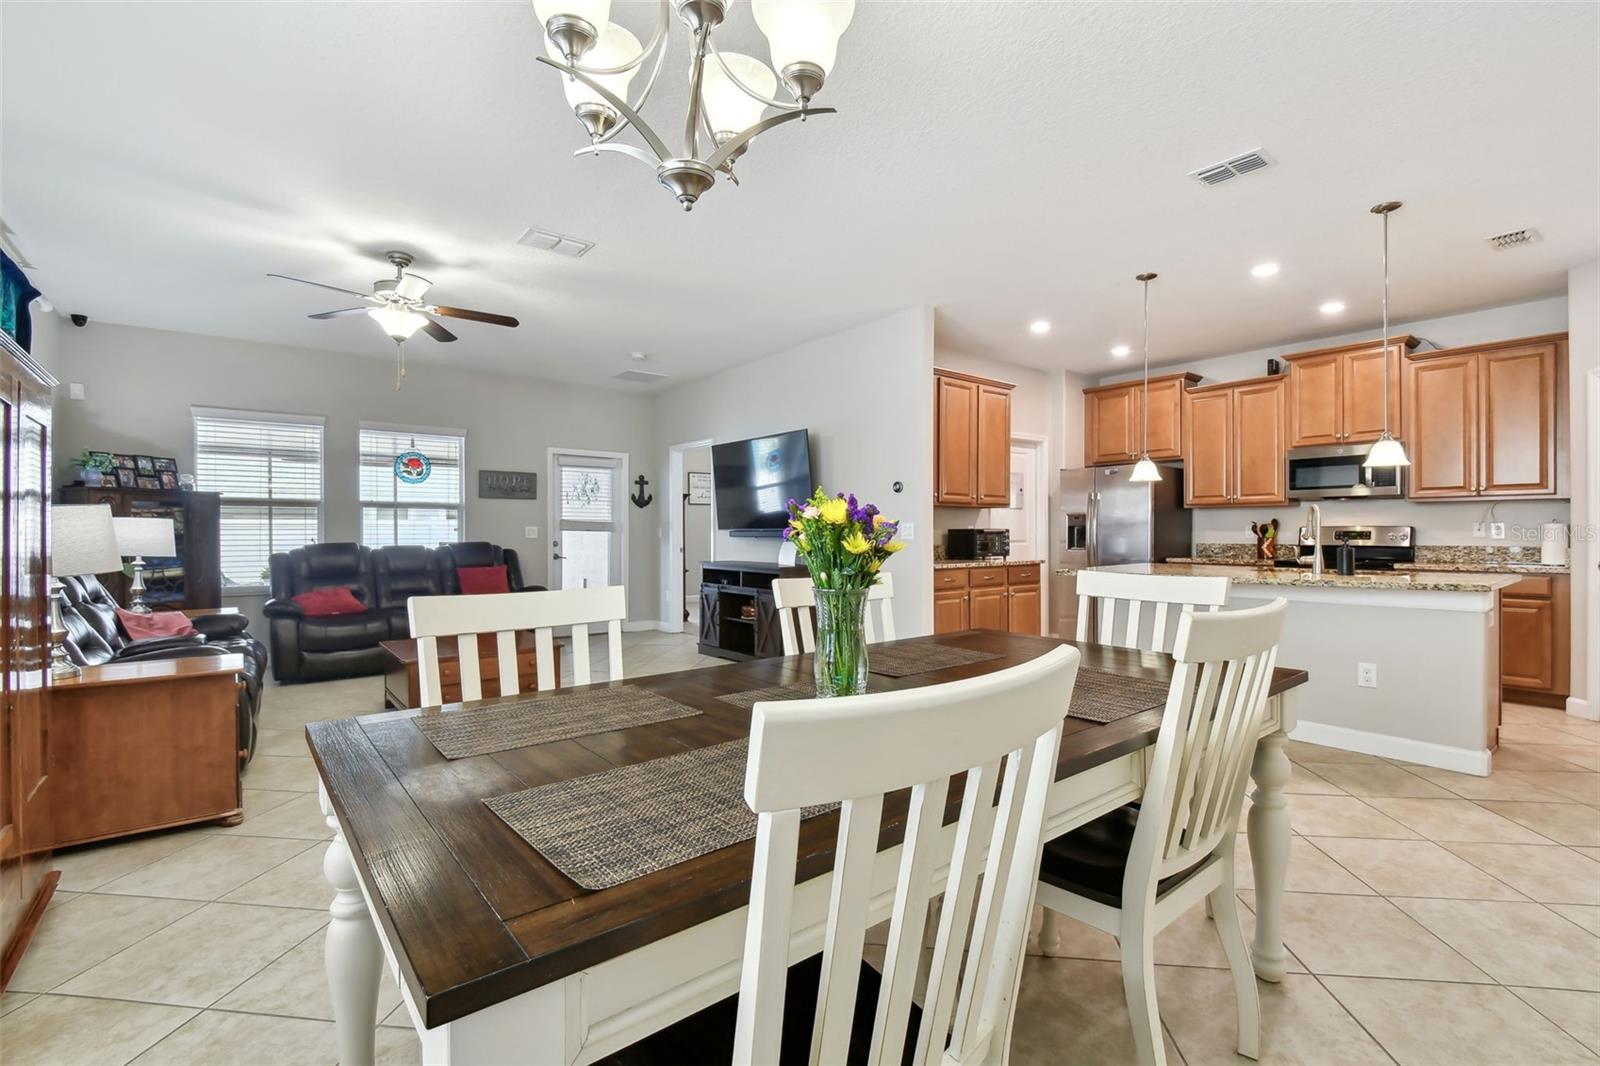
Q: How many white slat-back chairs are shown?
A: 5